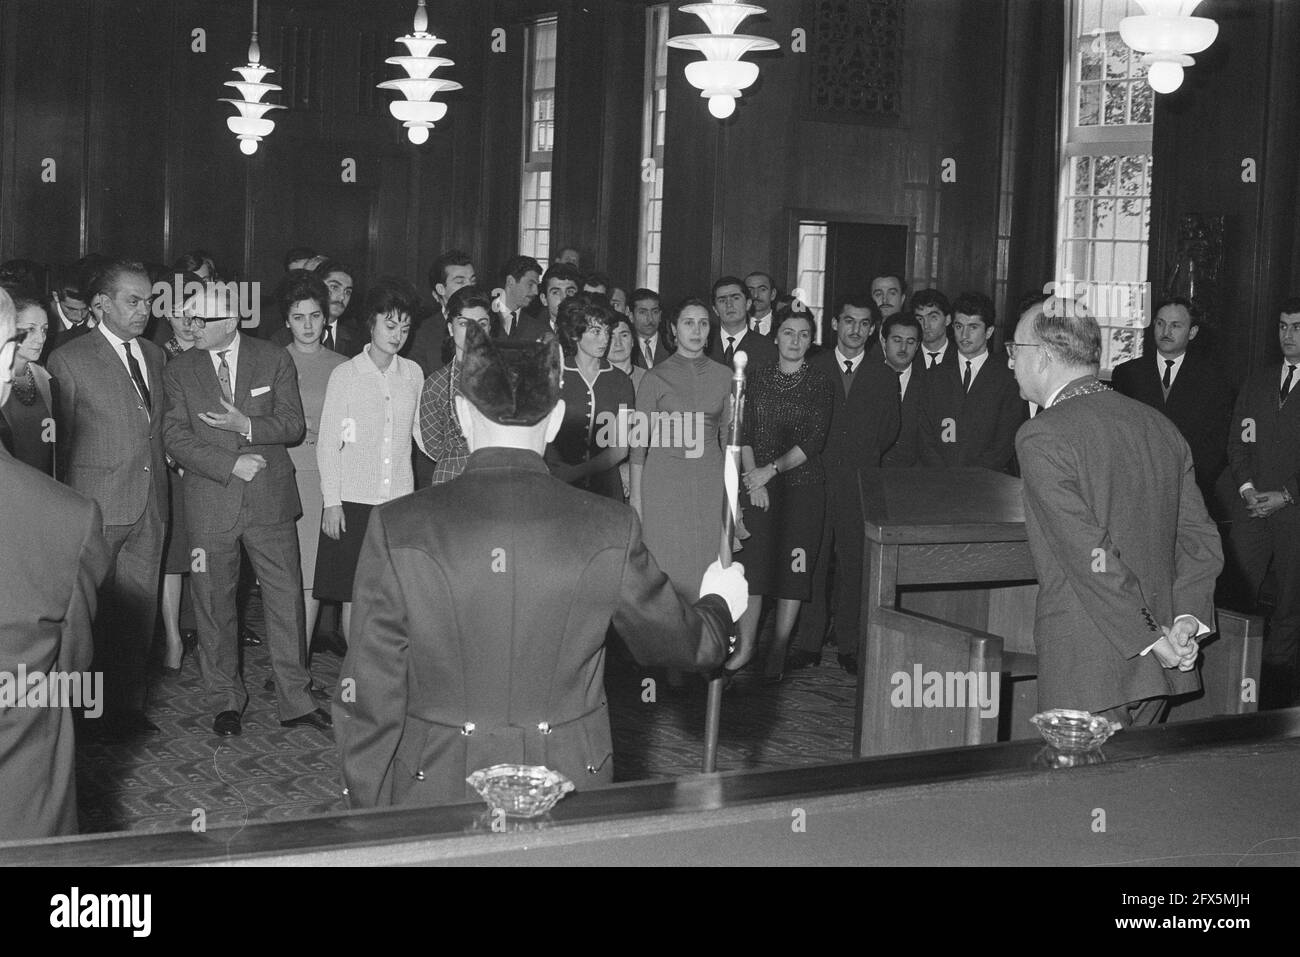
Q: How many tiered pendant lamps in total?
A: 4